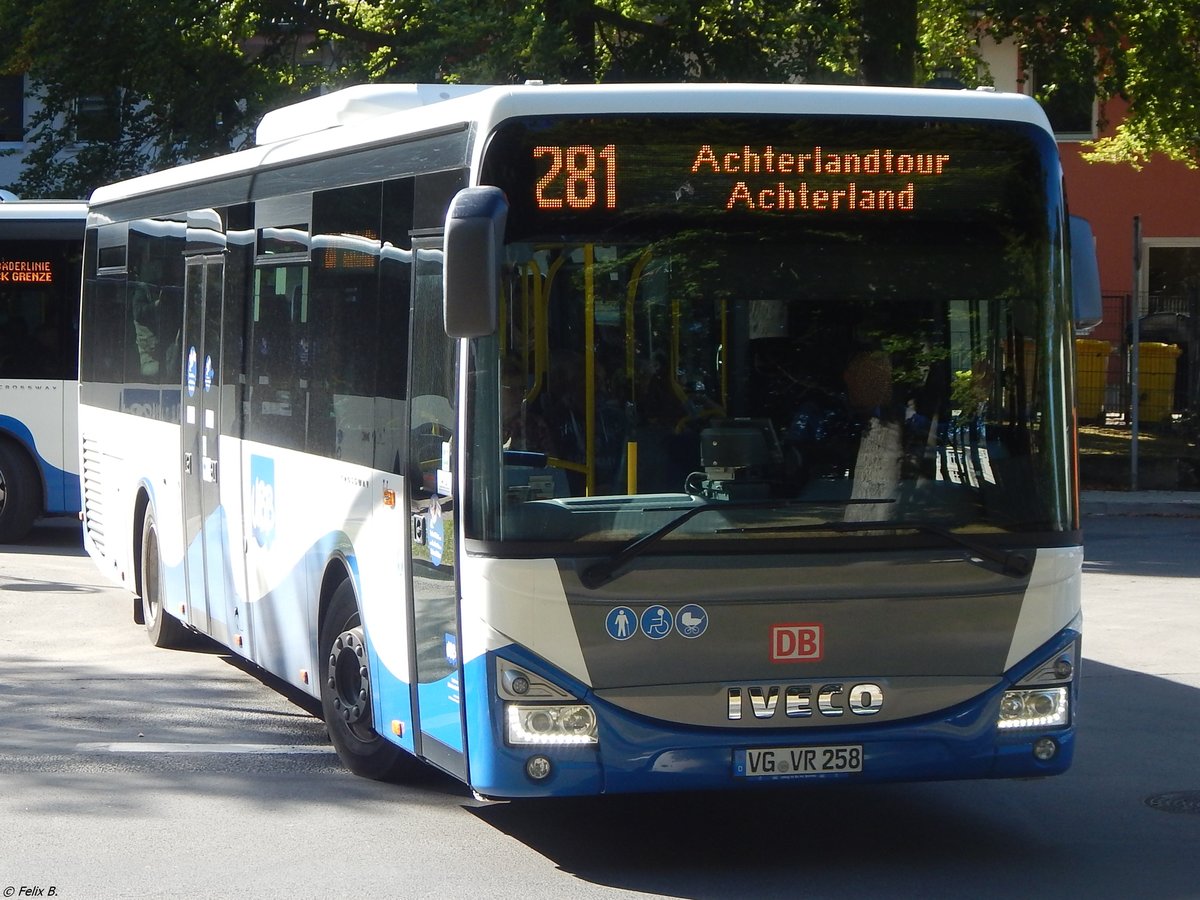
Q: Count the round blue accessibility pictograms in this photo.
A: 3